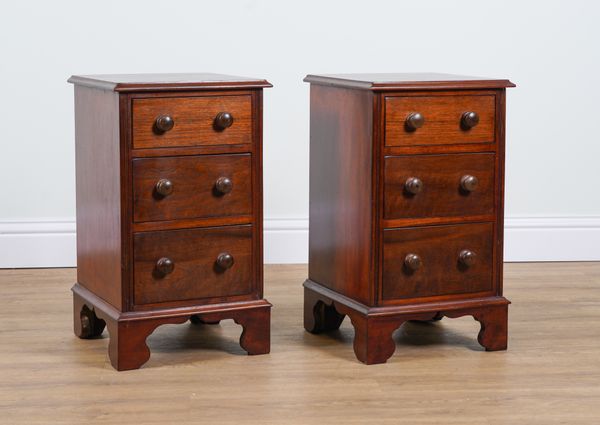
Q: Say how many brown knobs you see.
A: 12